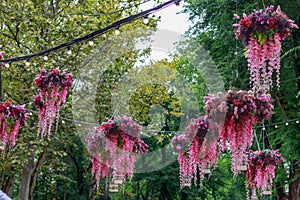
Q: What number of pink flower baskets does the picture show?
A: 7